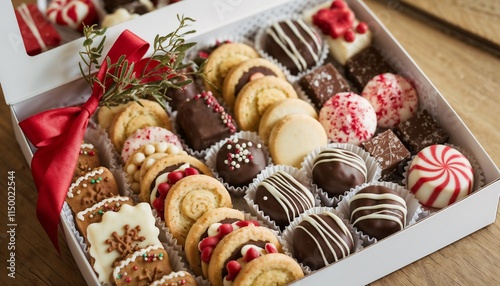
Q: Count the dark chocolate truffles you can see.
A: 6